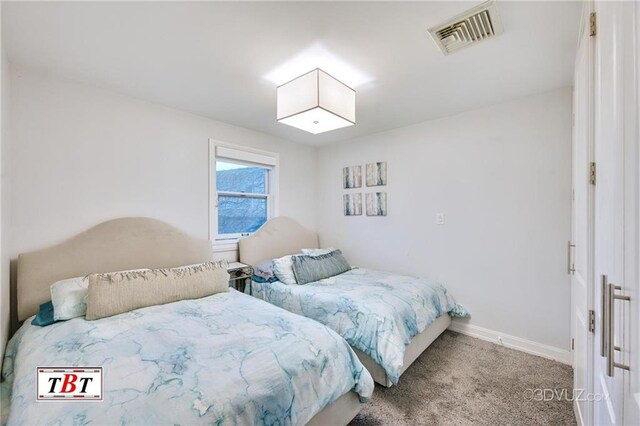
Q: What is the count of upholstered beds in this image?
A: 2